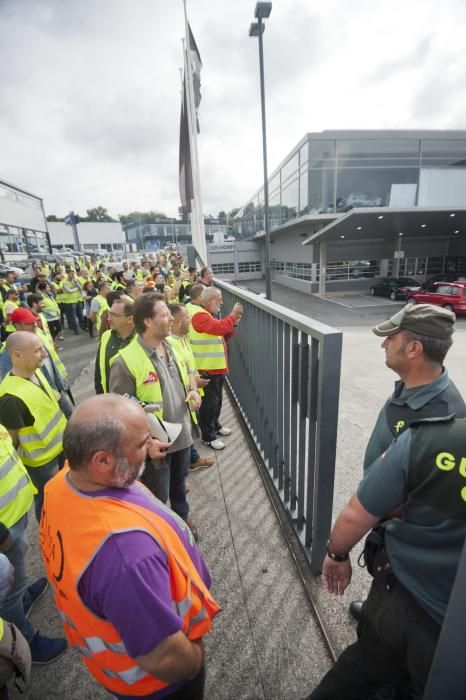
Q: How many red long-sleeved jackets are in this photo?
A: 1